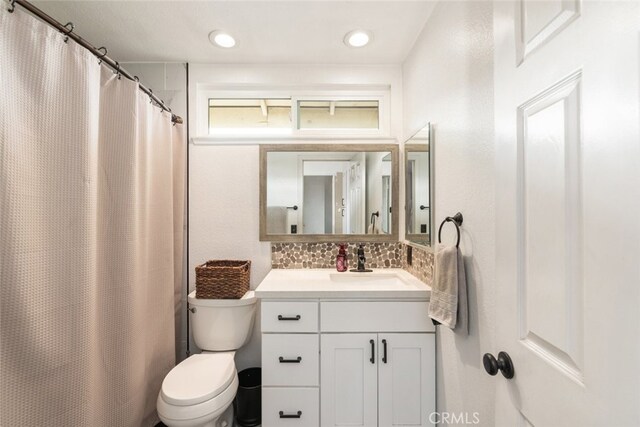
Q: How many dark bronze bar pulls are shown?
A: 5